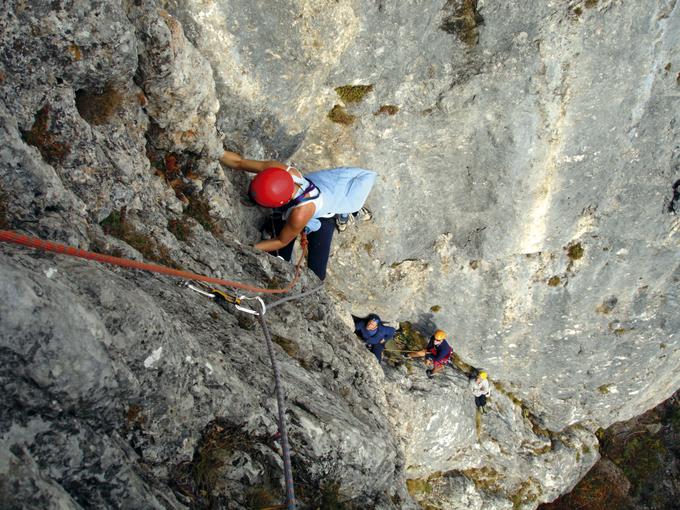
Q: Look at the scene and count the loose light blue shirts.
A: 1